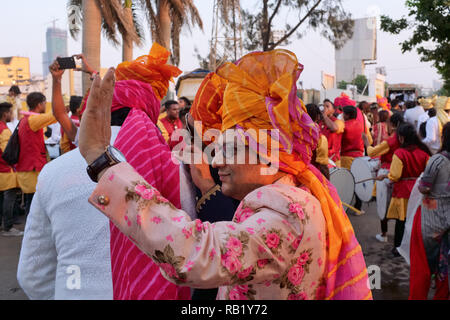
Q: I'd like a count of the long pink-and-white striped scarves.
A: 1